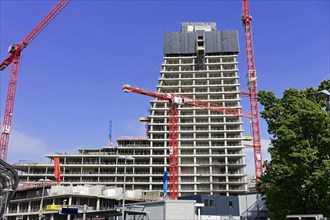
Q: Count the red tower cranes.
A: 3